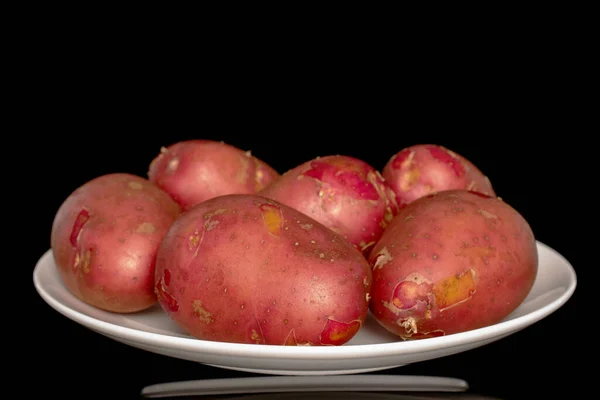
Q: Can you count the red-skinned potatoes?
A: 6